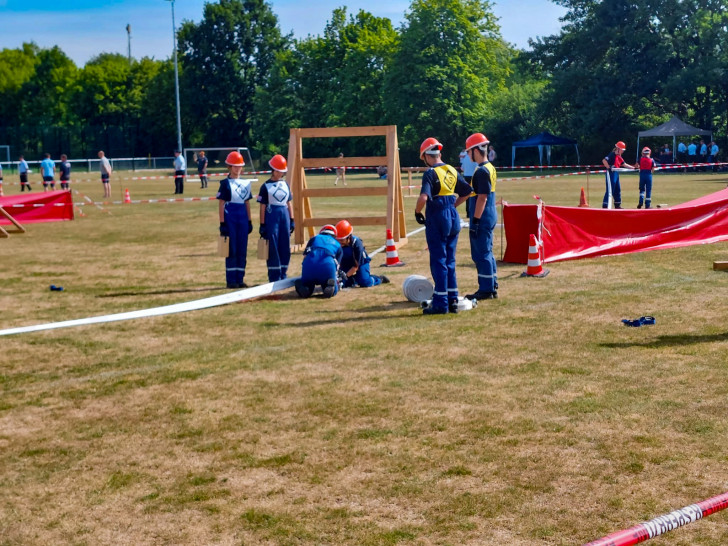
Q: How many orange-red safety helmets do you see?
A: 8